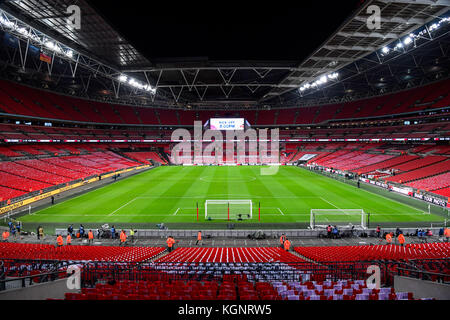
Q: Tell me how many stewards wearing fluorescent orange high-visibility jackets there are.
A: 12